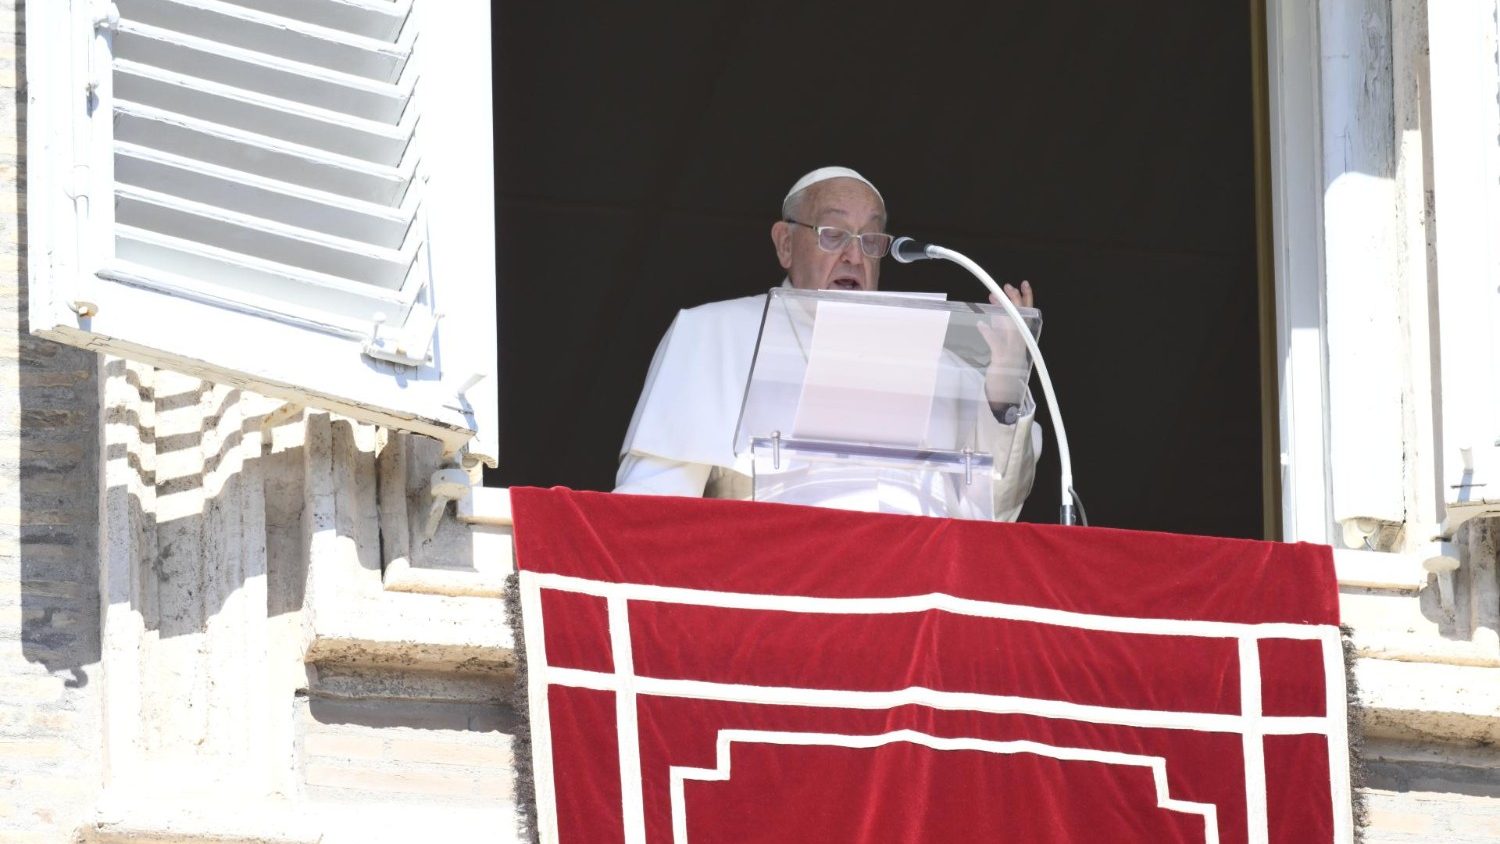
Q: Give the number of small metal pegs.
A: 2